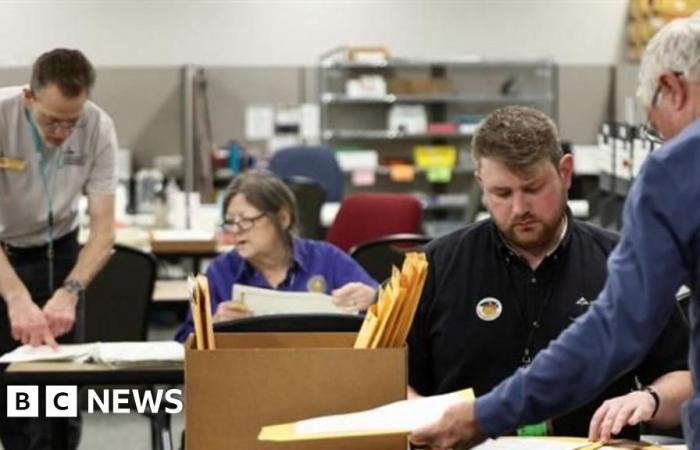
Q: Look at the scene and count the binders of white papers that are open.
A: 1